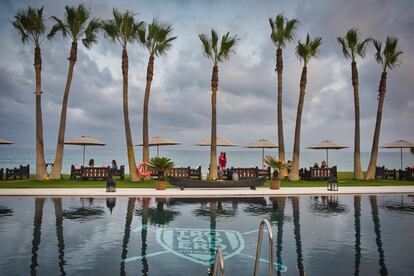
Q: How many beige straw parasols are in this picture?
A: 7